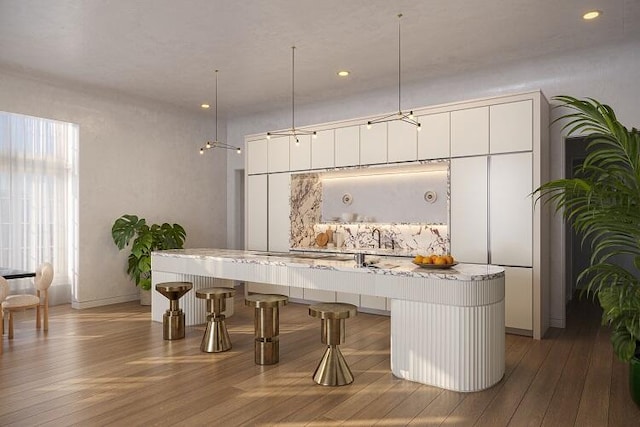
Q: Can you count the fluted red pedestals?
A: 0